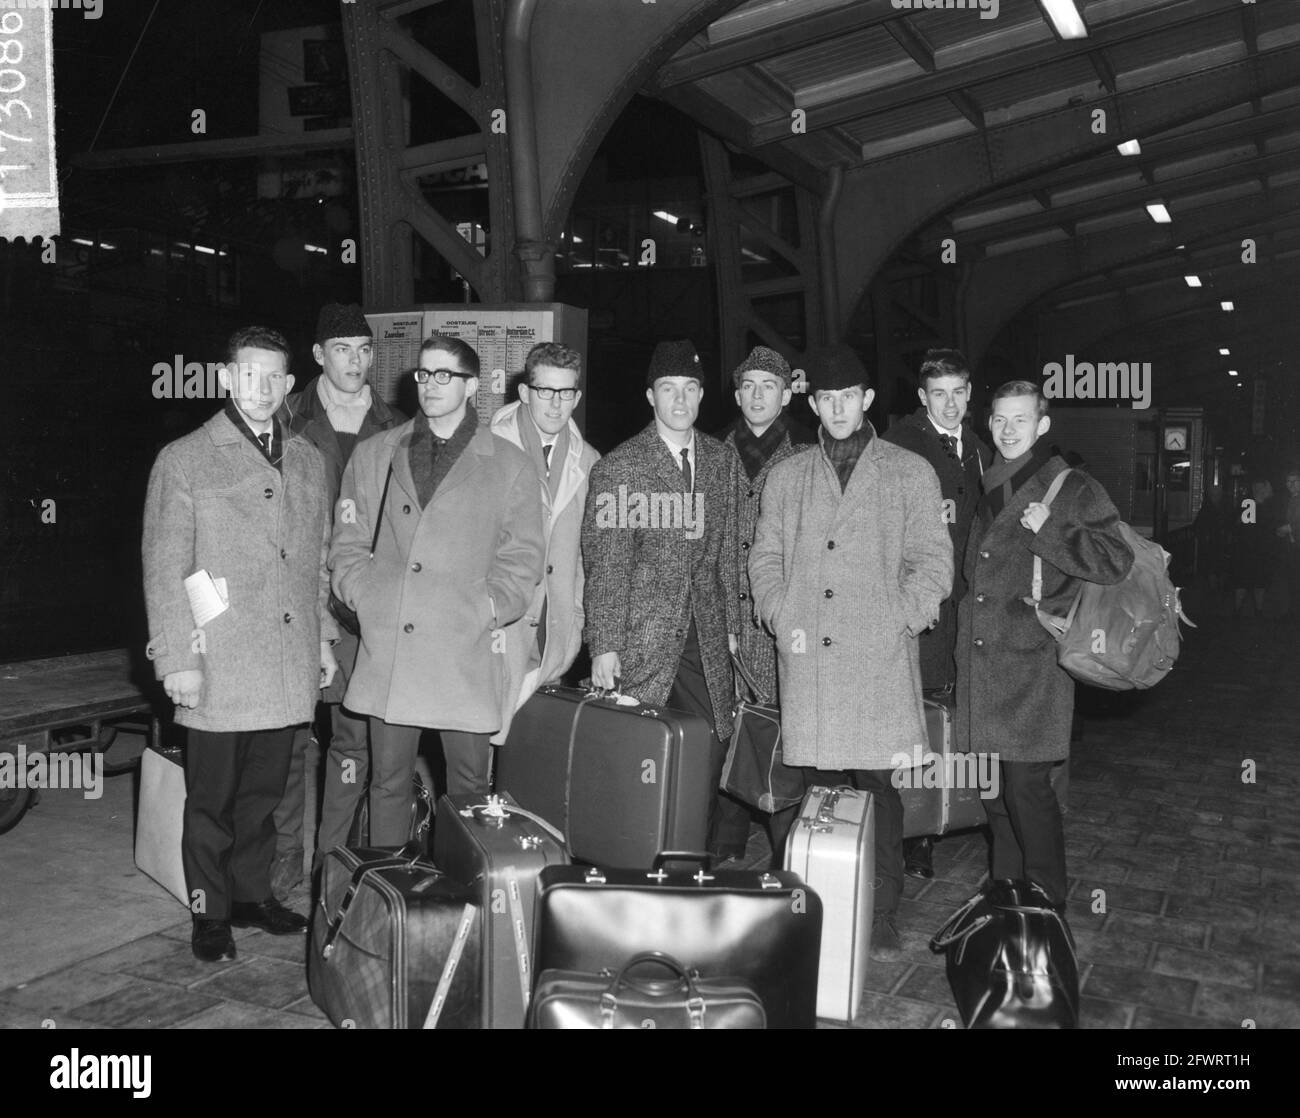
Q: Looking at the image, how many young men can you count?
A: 9